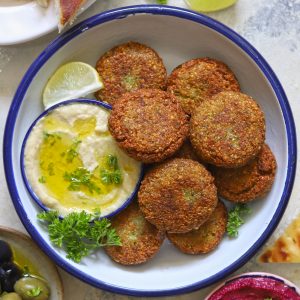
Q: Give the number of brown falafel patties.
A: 8